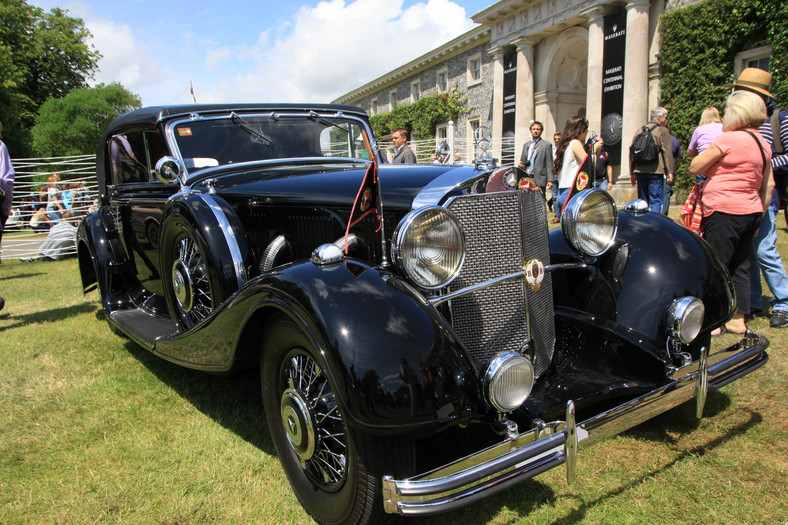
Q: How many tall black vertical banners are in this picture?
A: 2